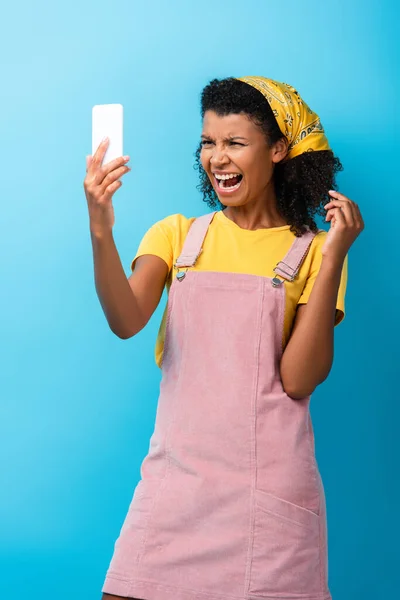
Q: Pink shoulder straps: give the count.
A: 2